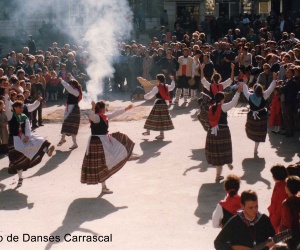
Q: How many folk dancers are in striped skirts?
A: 7